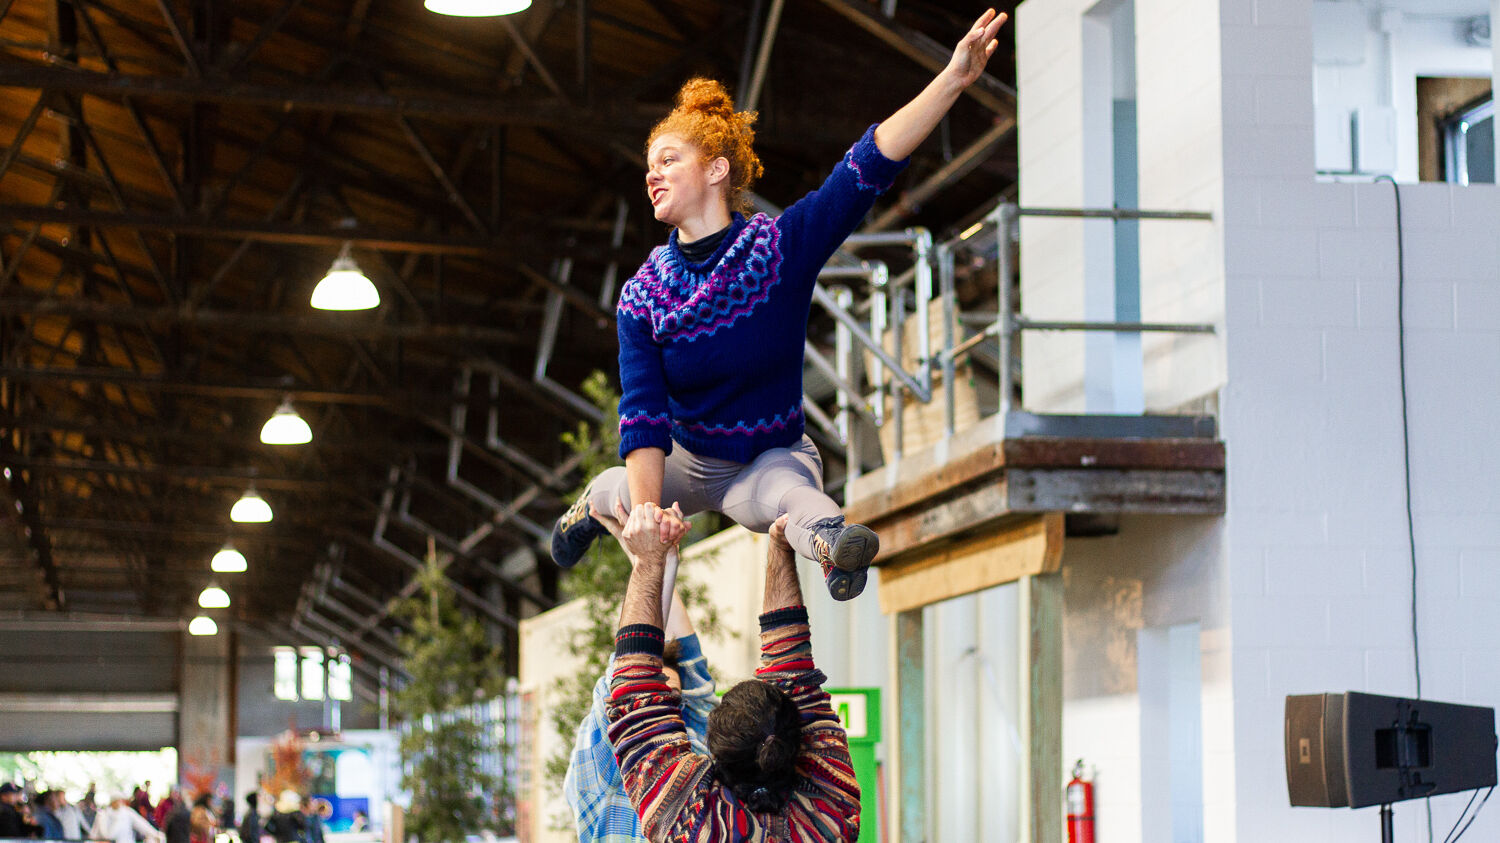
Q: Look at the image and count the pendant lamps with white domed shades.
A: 7